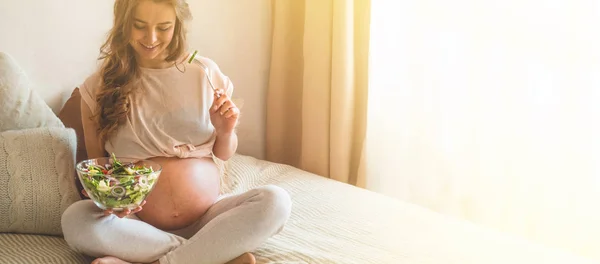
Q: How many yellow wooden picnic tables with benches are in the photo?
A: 0